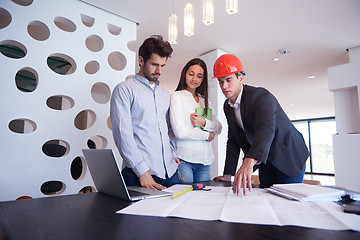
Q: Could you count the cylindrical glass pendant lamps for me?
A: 4